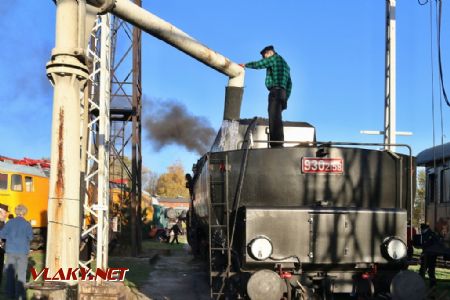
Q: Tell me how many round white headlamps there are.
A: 2